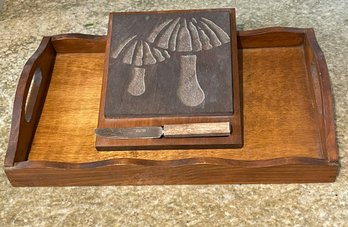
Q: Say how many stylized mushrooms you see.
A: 2